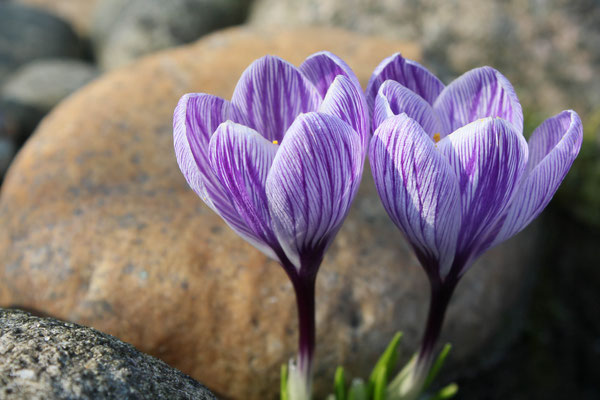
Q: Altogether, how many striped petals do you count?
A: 12